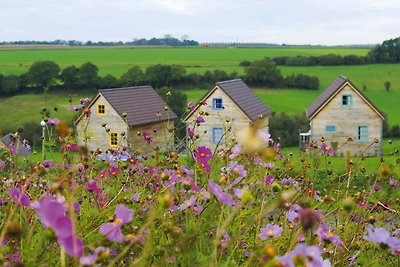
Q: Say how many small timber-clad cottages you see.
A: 3